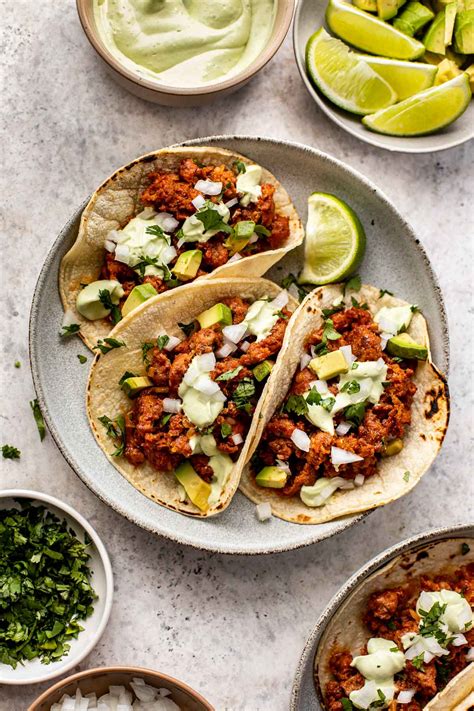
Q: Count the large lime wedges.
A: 5